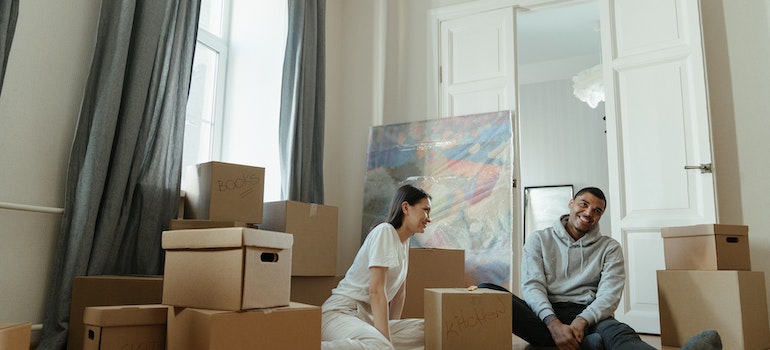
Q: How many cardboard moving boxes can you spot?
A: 13